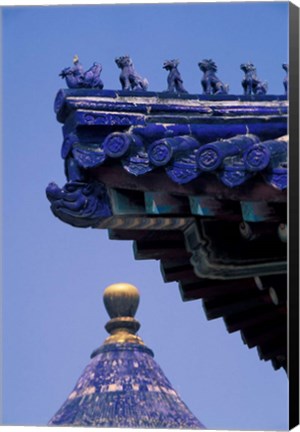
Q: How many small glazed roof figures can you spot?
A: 6